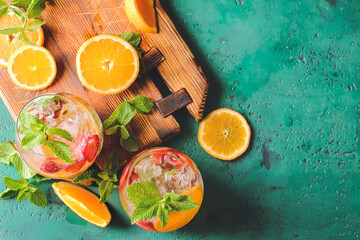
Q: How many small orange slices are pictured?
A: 2